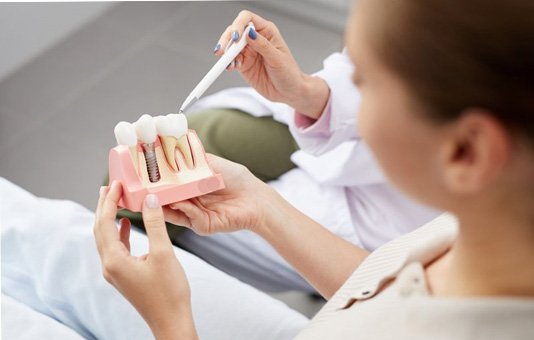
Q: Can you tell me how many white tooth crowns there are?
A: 3